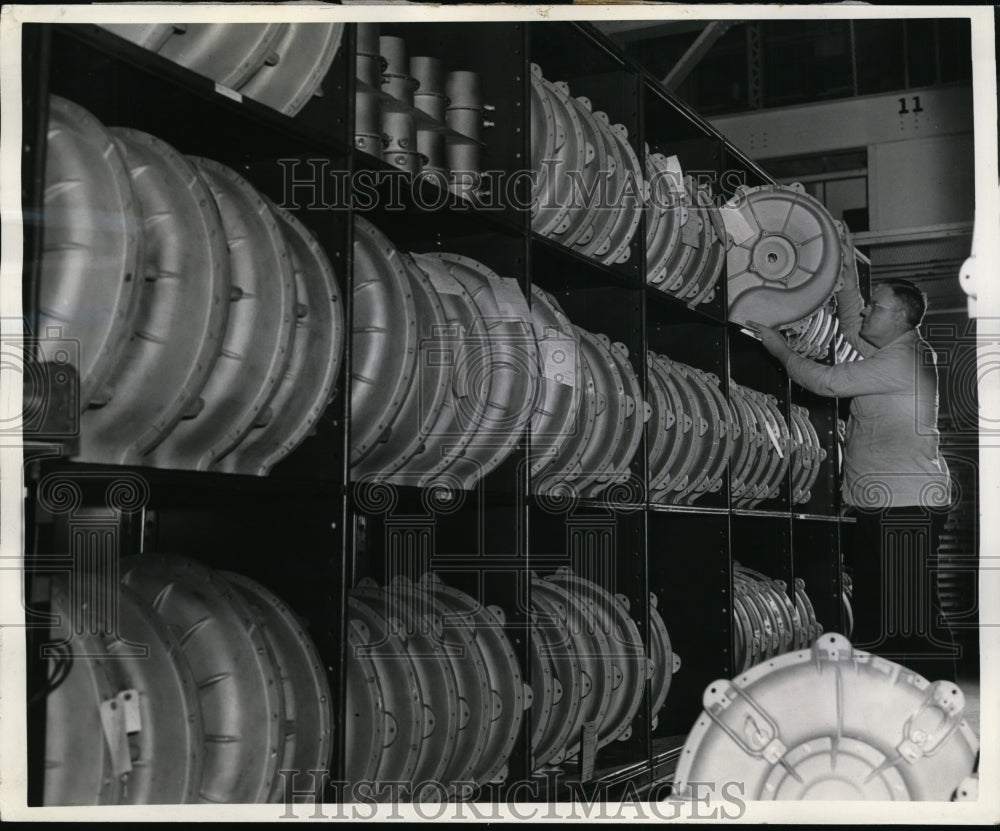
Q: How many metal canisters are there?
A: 8